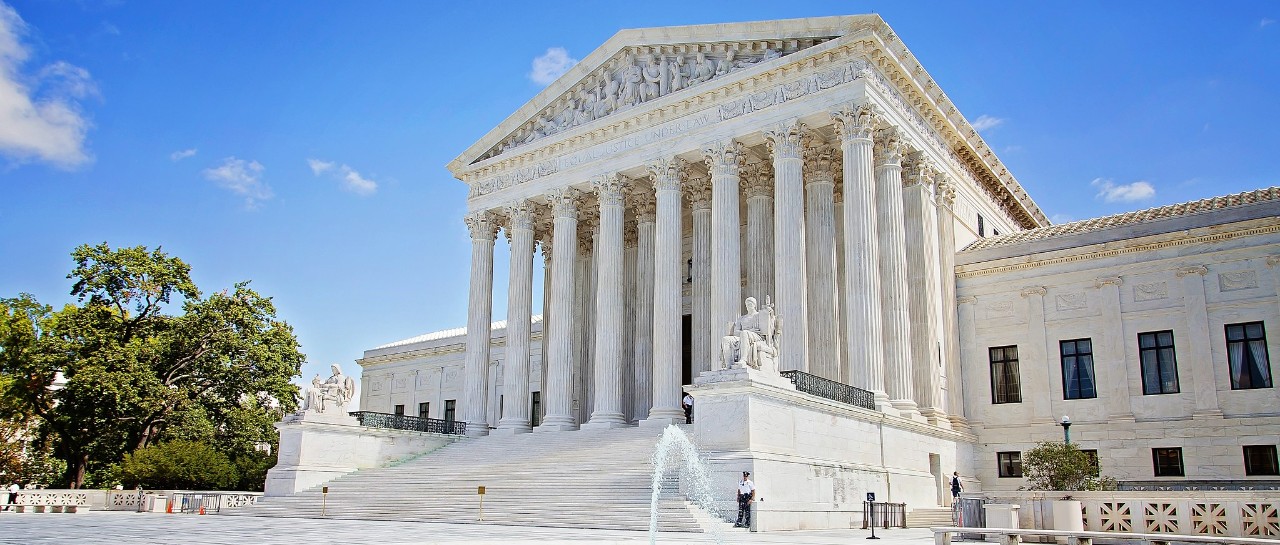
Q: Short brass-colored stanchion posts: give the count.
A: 2